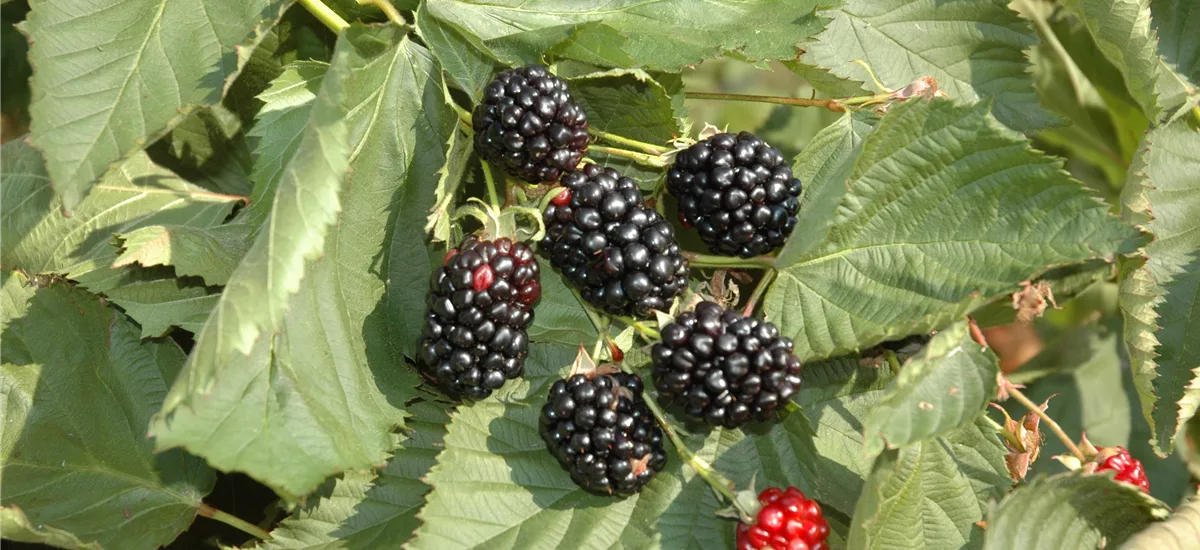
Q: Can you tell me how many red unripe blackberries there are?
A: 2